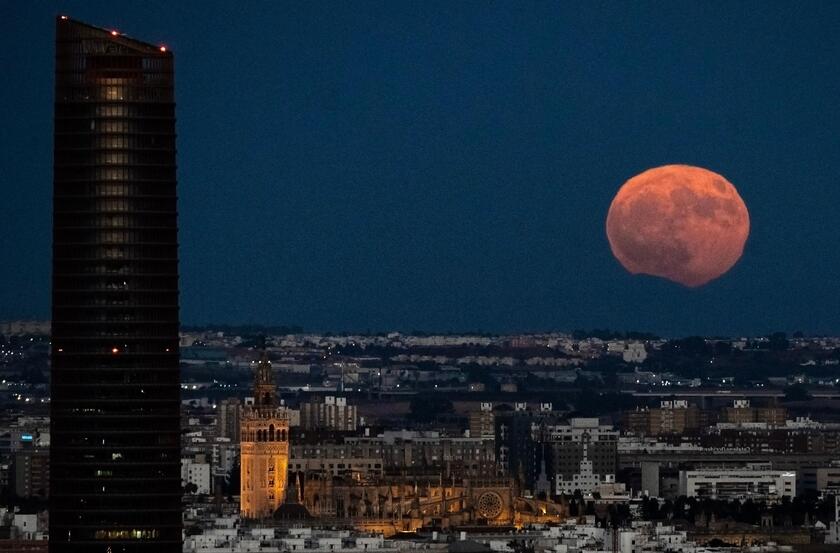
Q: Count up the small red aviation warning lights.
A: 6